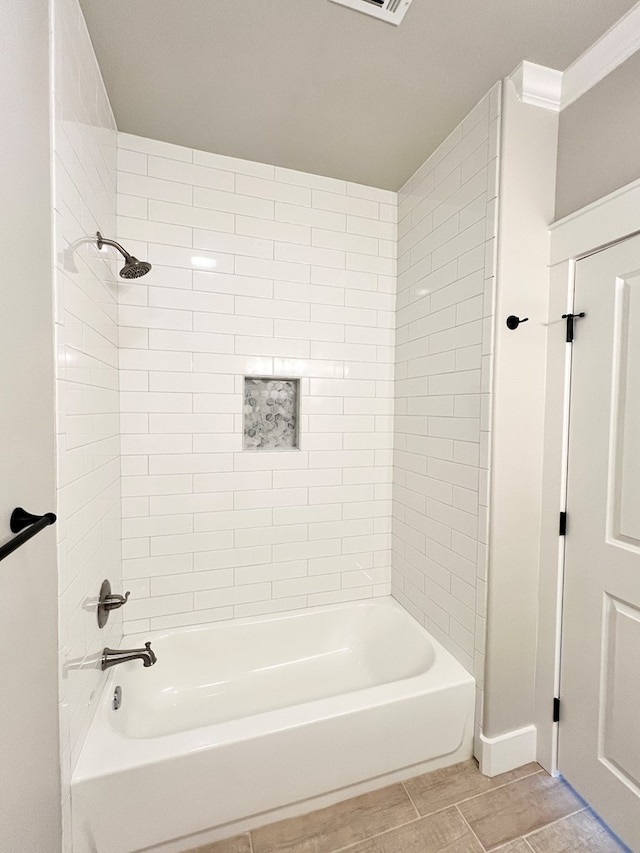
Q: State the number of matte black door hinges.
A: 3